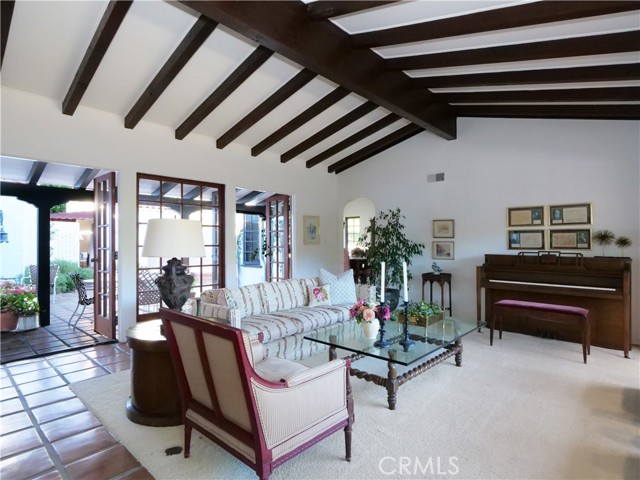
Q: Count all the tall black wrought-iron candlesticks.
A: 2